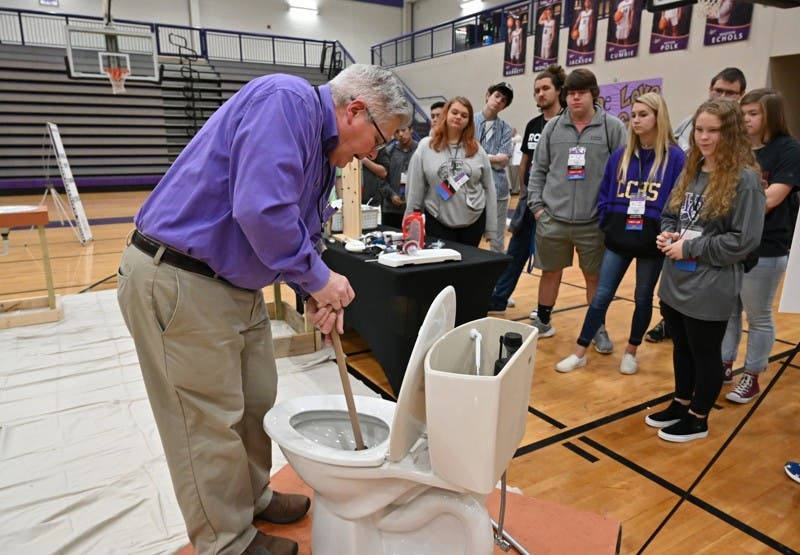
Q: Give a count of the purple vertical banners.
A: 6